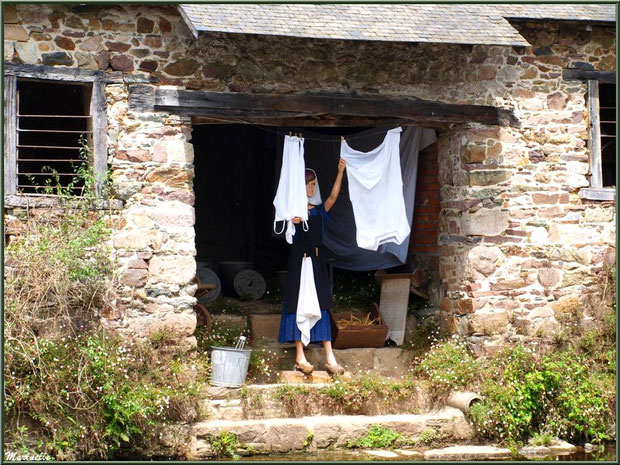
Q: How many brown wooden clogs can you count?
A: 2